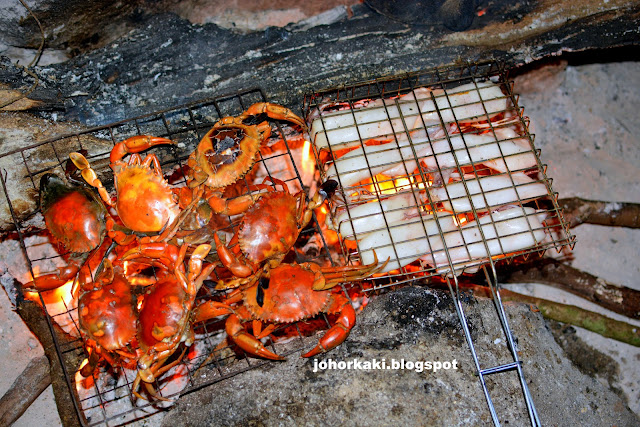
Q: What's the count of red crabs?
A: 7